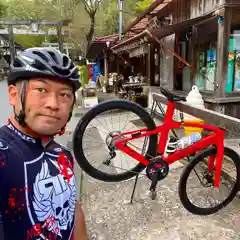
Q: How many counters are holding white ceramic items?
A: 1